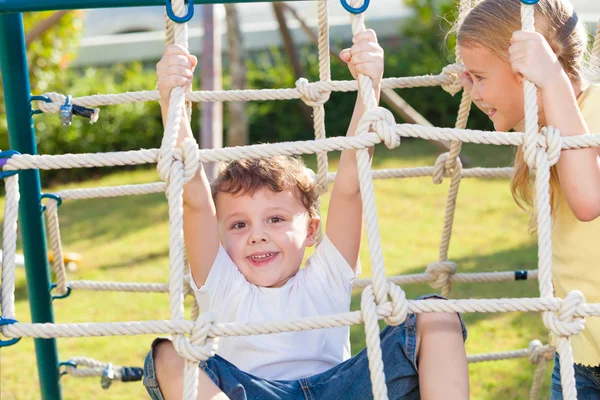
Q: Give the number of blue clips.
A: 9